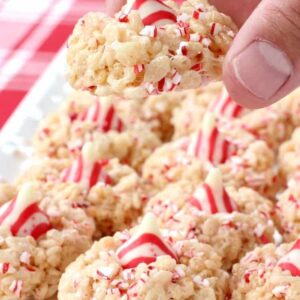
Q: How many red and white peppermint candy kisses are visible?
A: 9